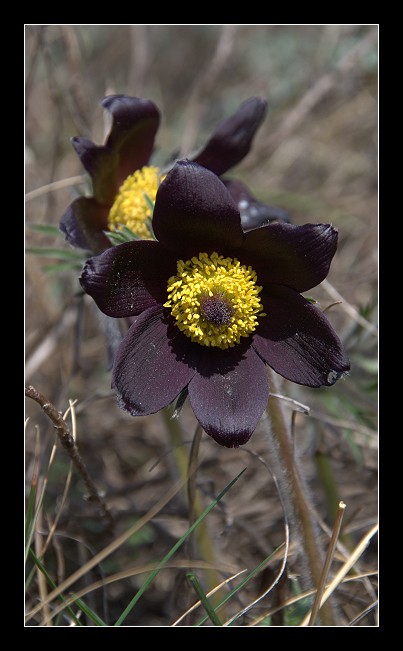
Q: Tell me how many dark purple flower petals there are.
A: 11